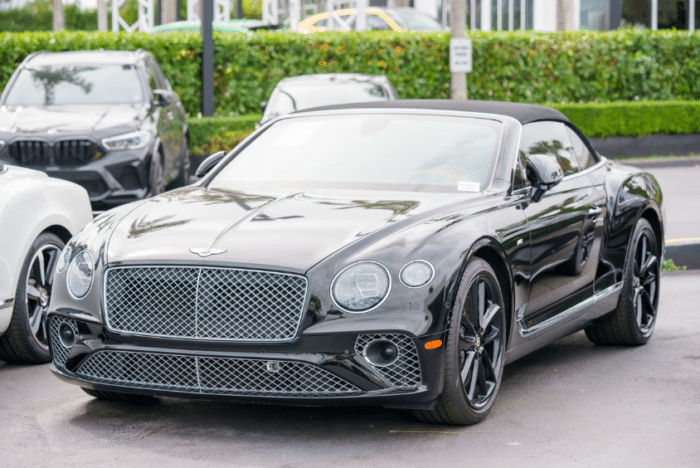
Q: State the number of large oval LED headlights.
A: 2